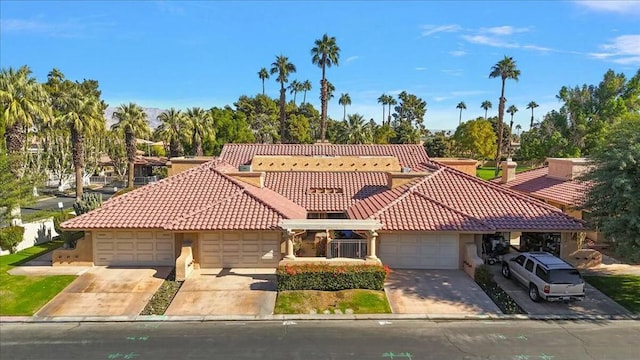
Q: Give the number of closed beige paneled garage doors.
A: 3